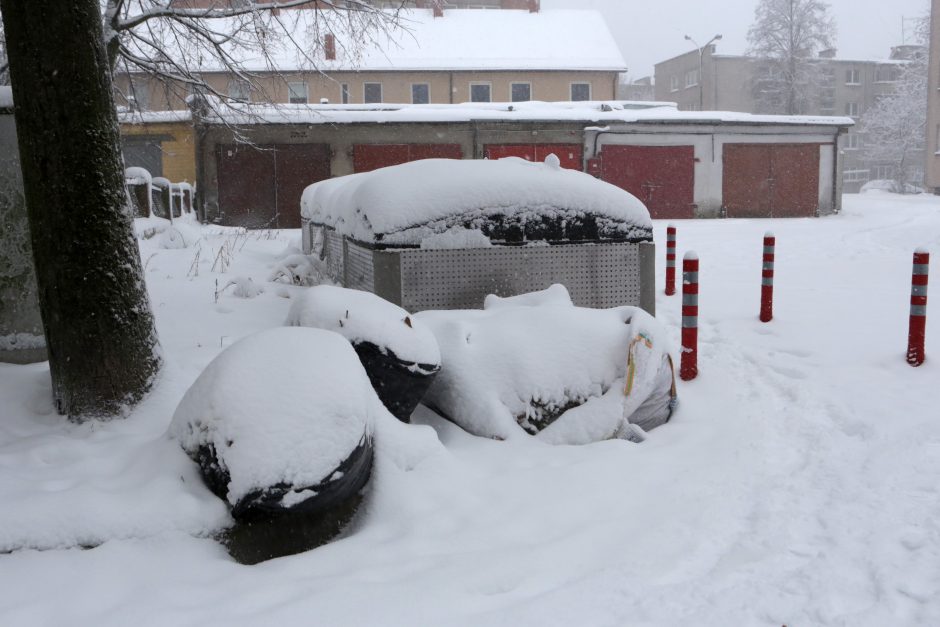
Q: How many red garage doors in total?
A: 5